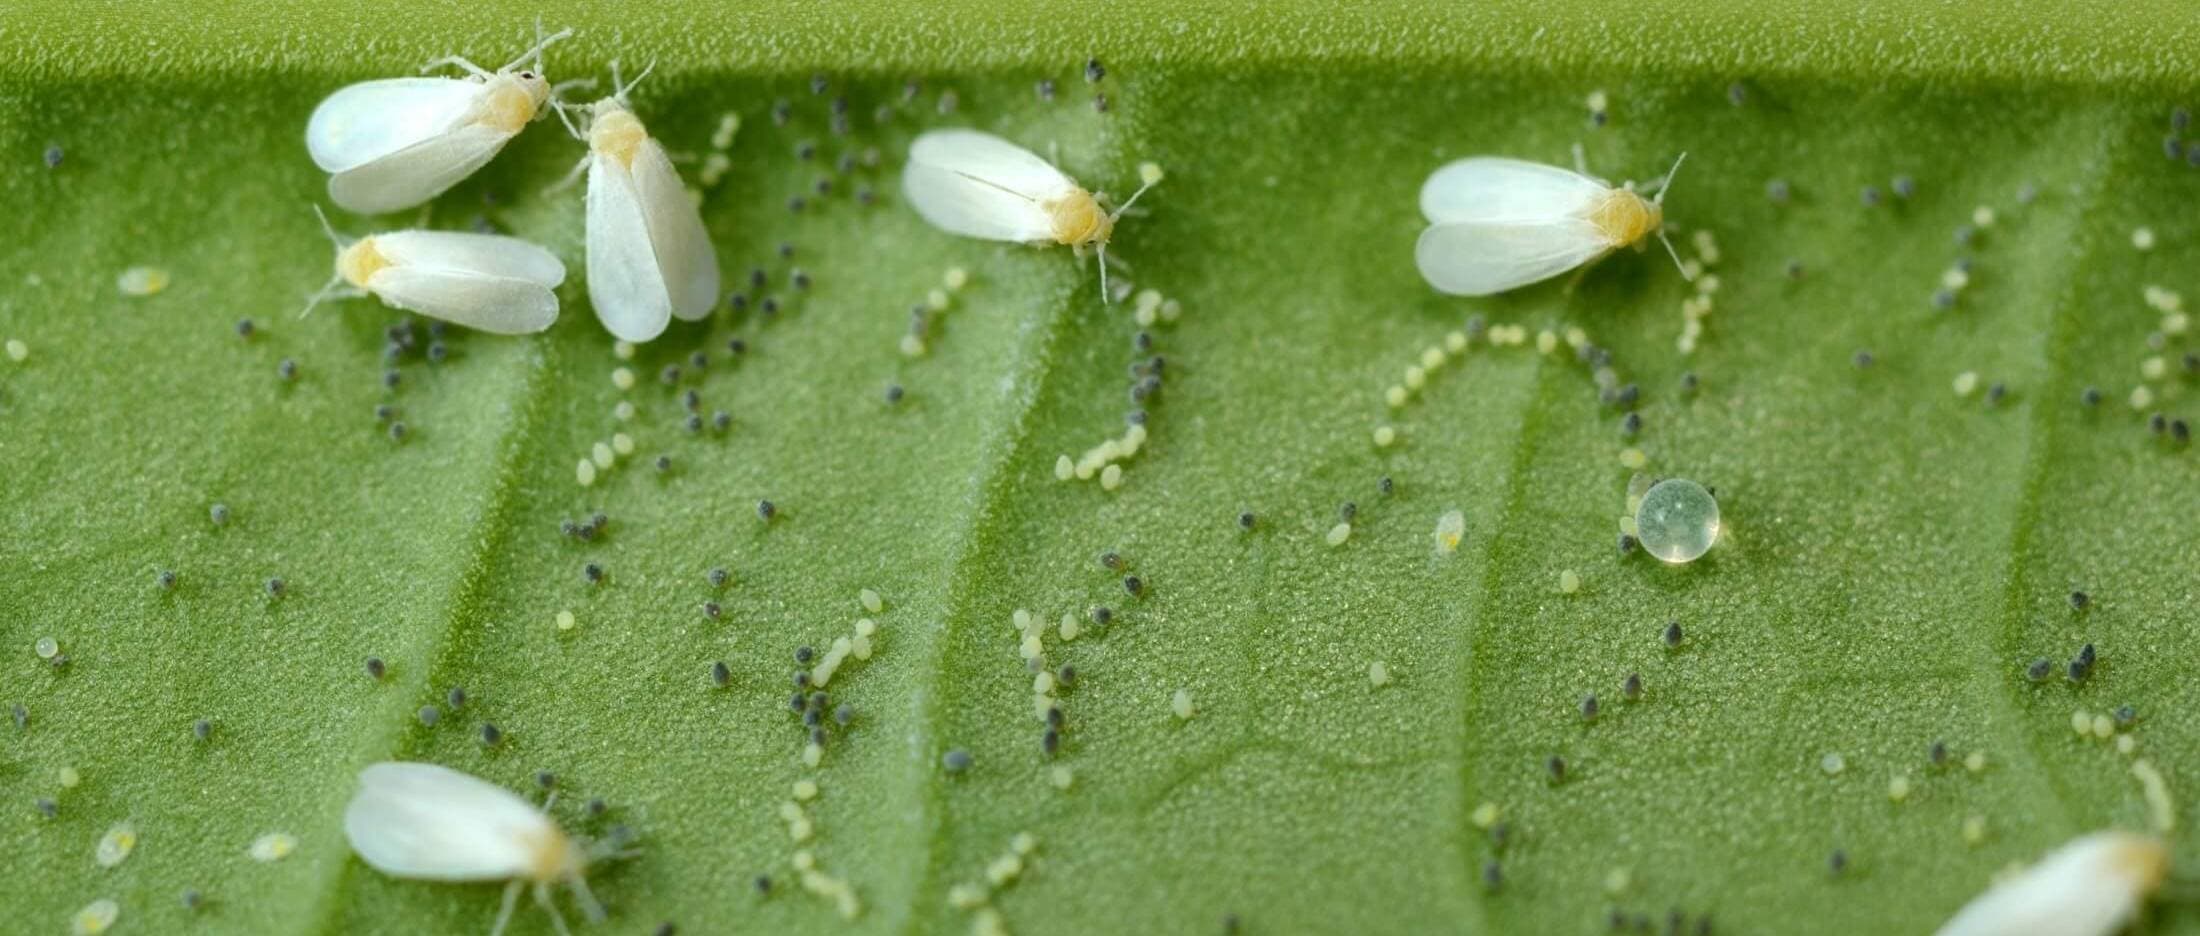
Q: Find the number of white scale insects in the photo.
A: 7